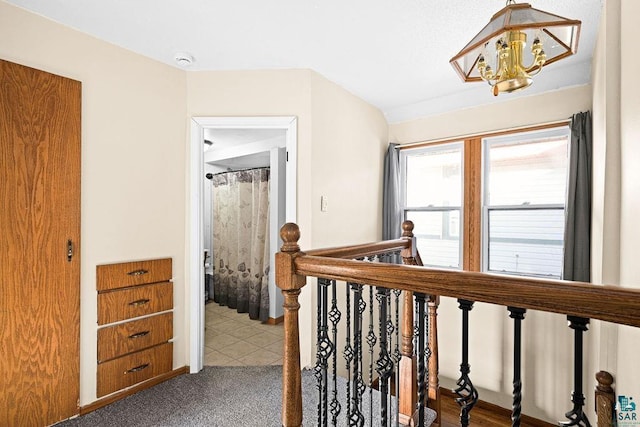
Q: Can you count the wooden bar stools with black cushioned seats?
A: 0